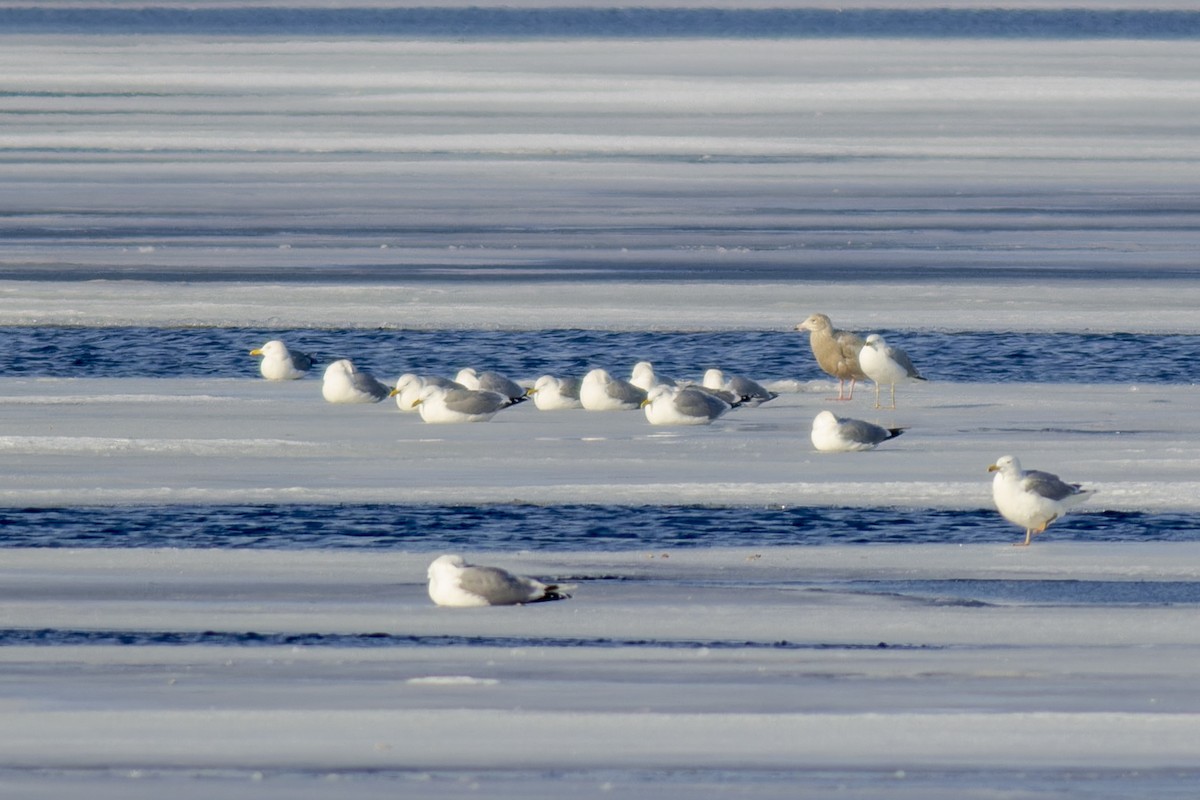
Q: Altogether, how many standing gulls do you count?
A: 3